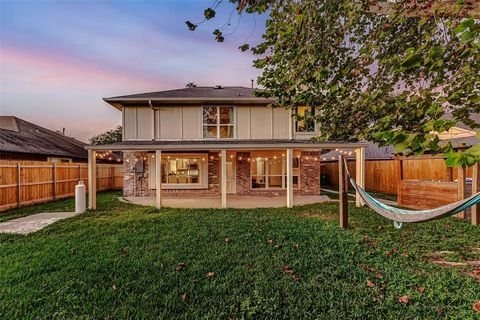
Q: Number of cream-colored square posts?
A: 5